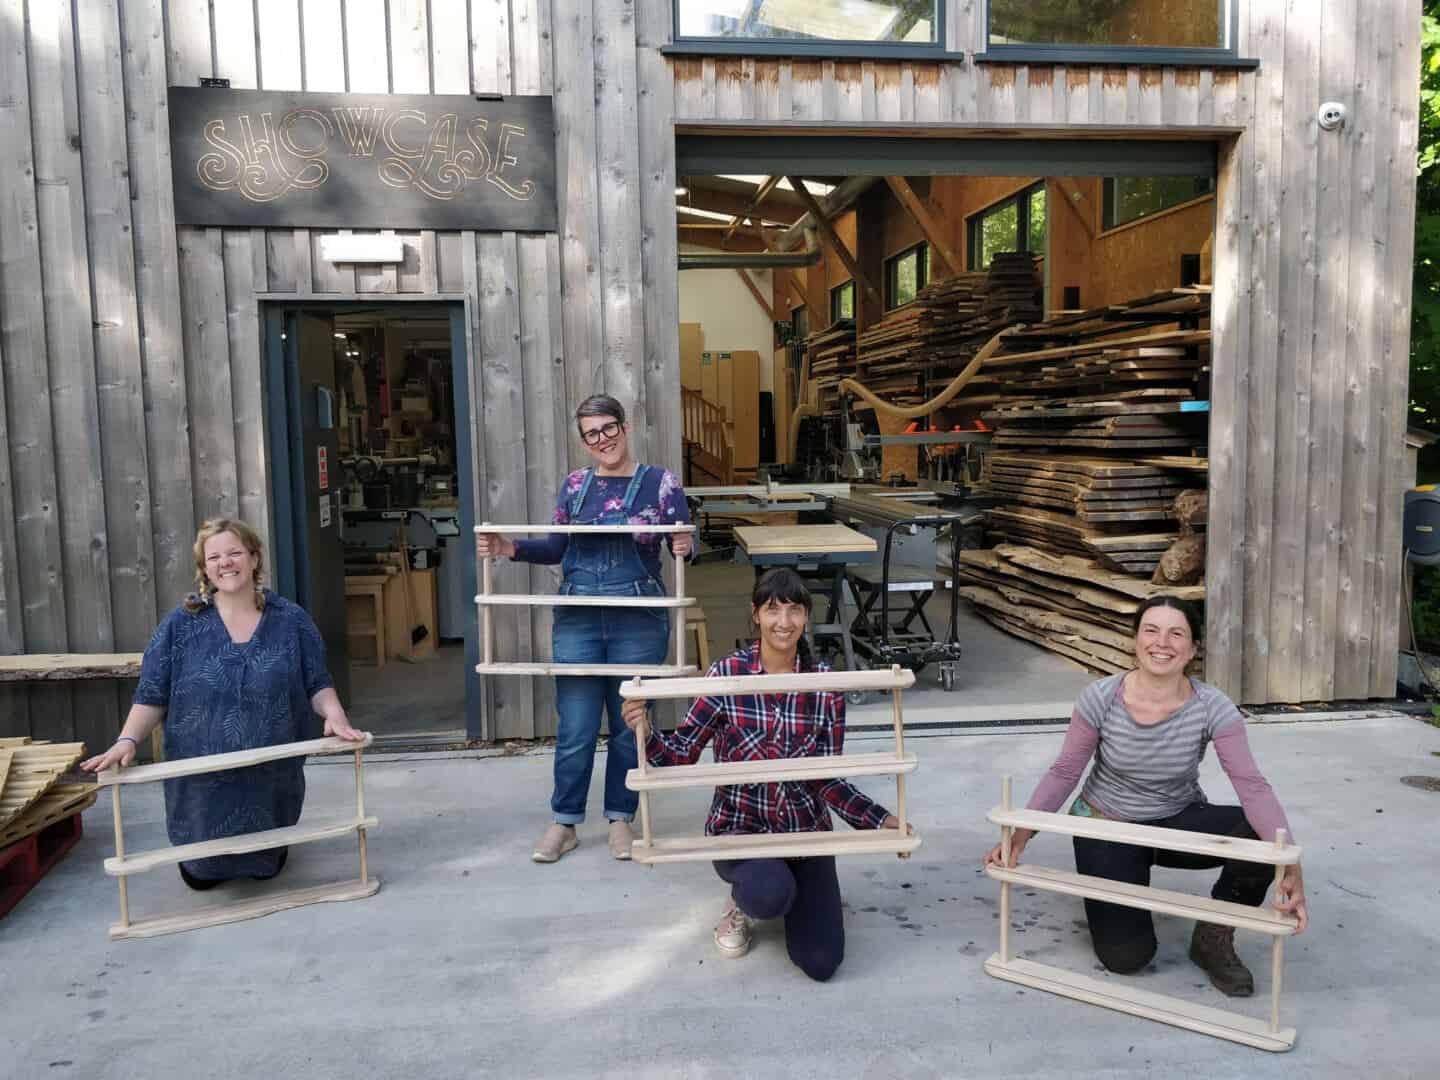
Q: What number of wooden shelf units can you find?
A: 4